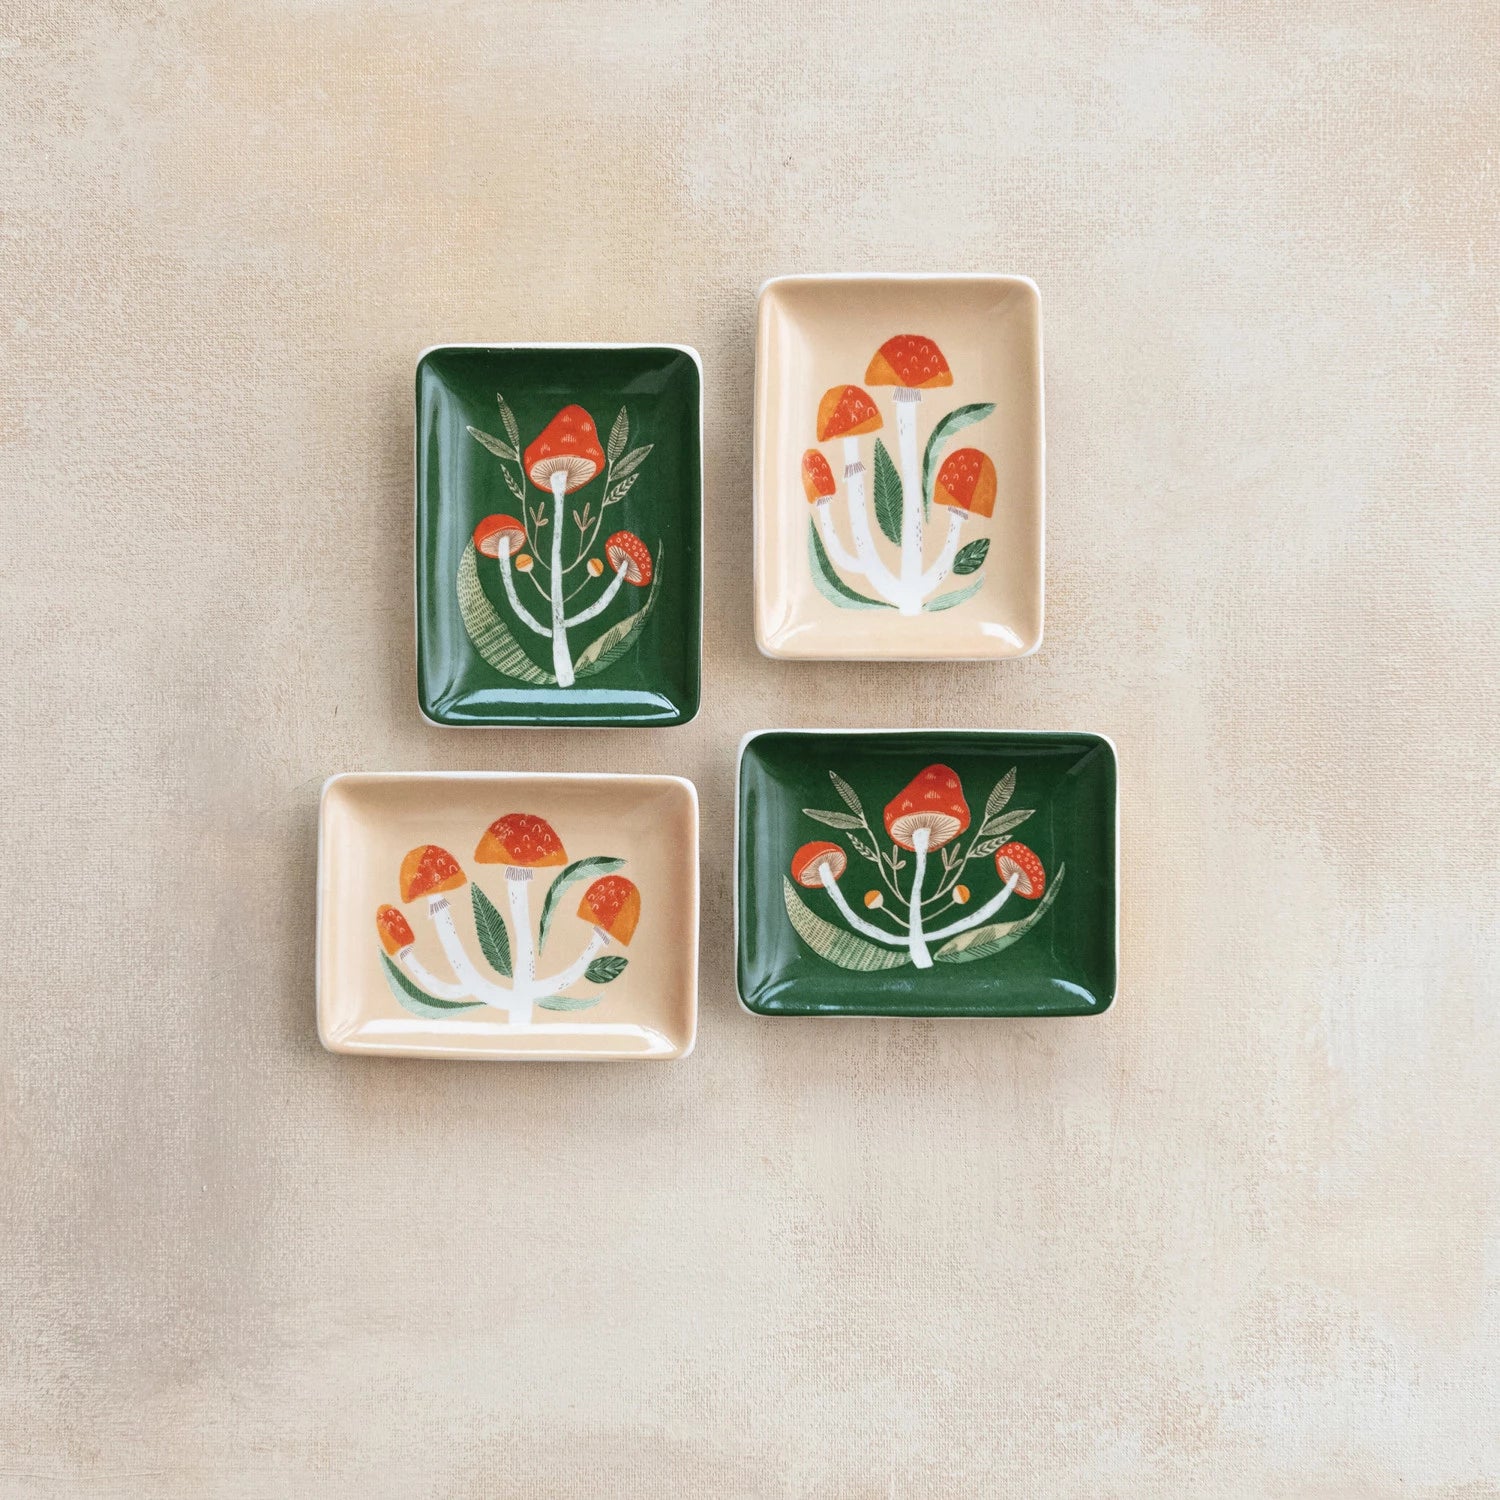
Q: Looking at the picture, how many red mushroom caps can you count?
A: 14